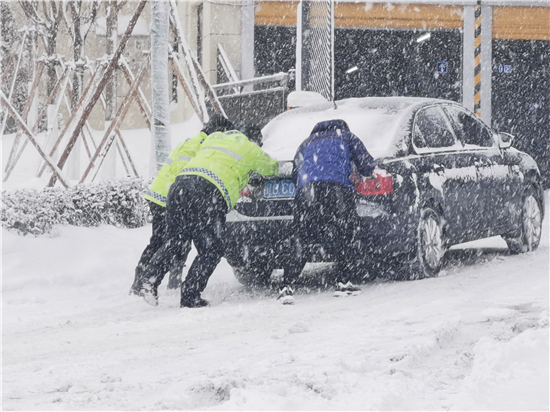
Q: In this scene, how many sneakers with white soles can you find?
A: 2